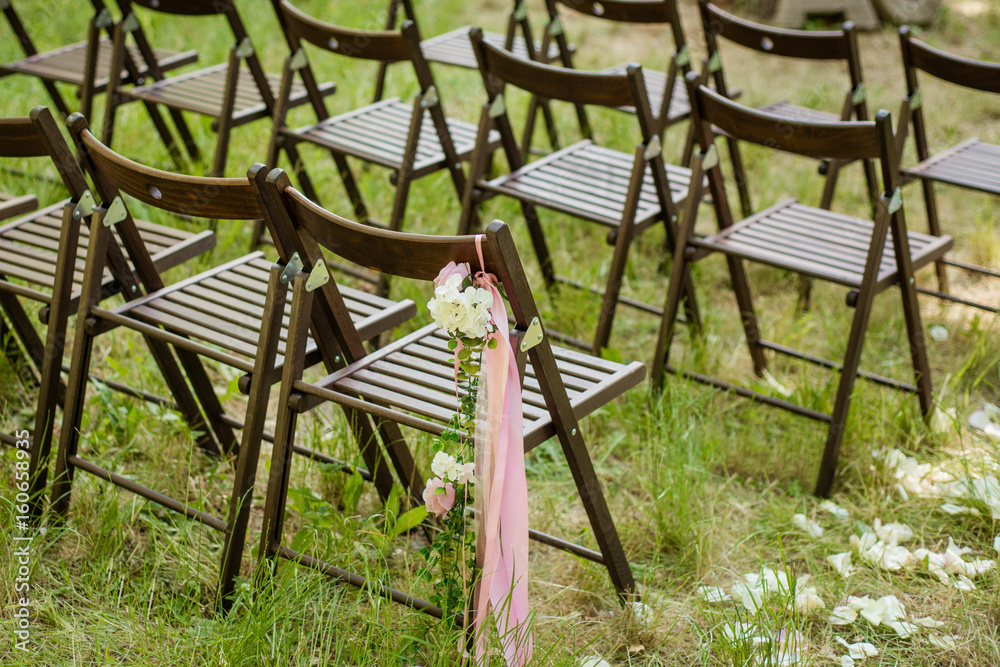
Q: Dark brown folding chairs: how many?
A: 12